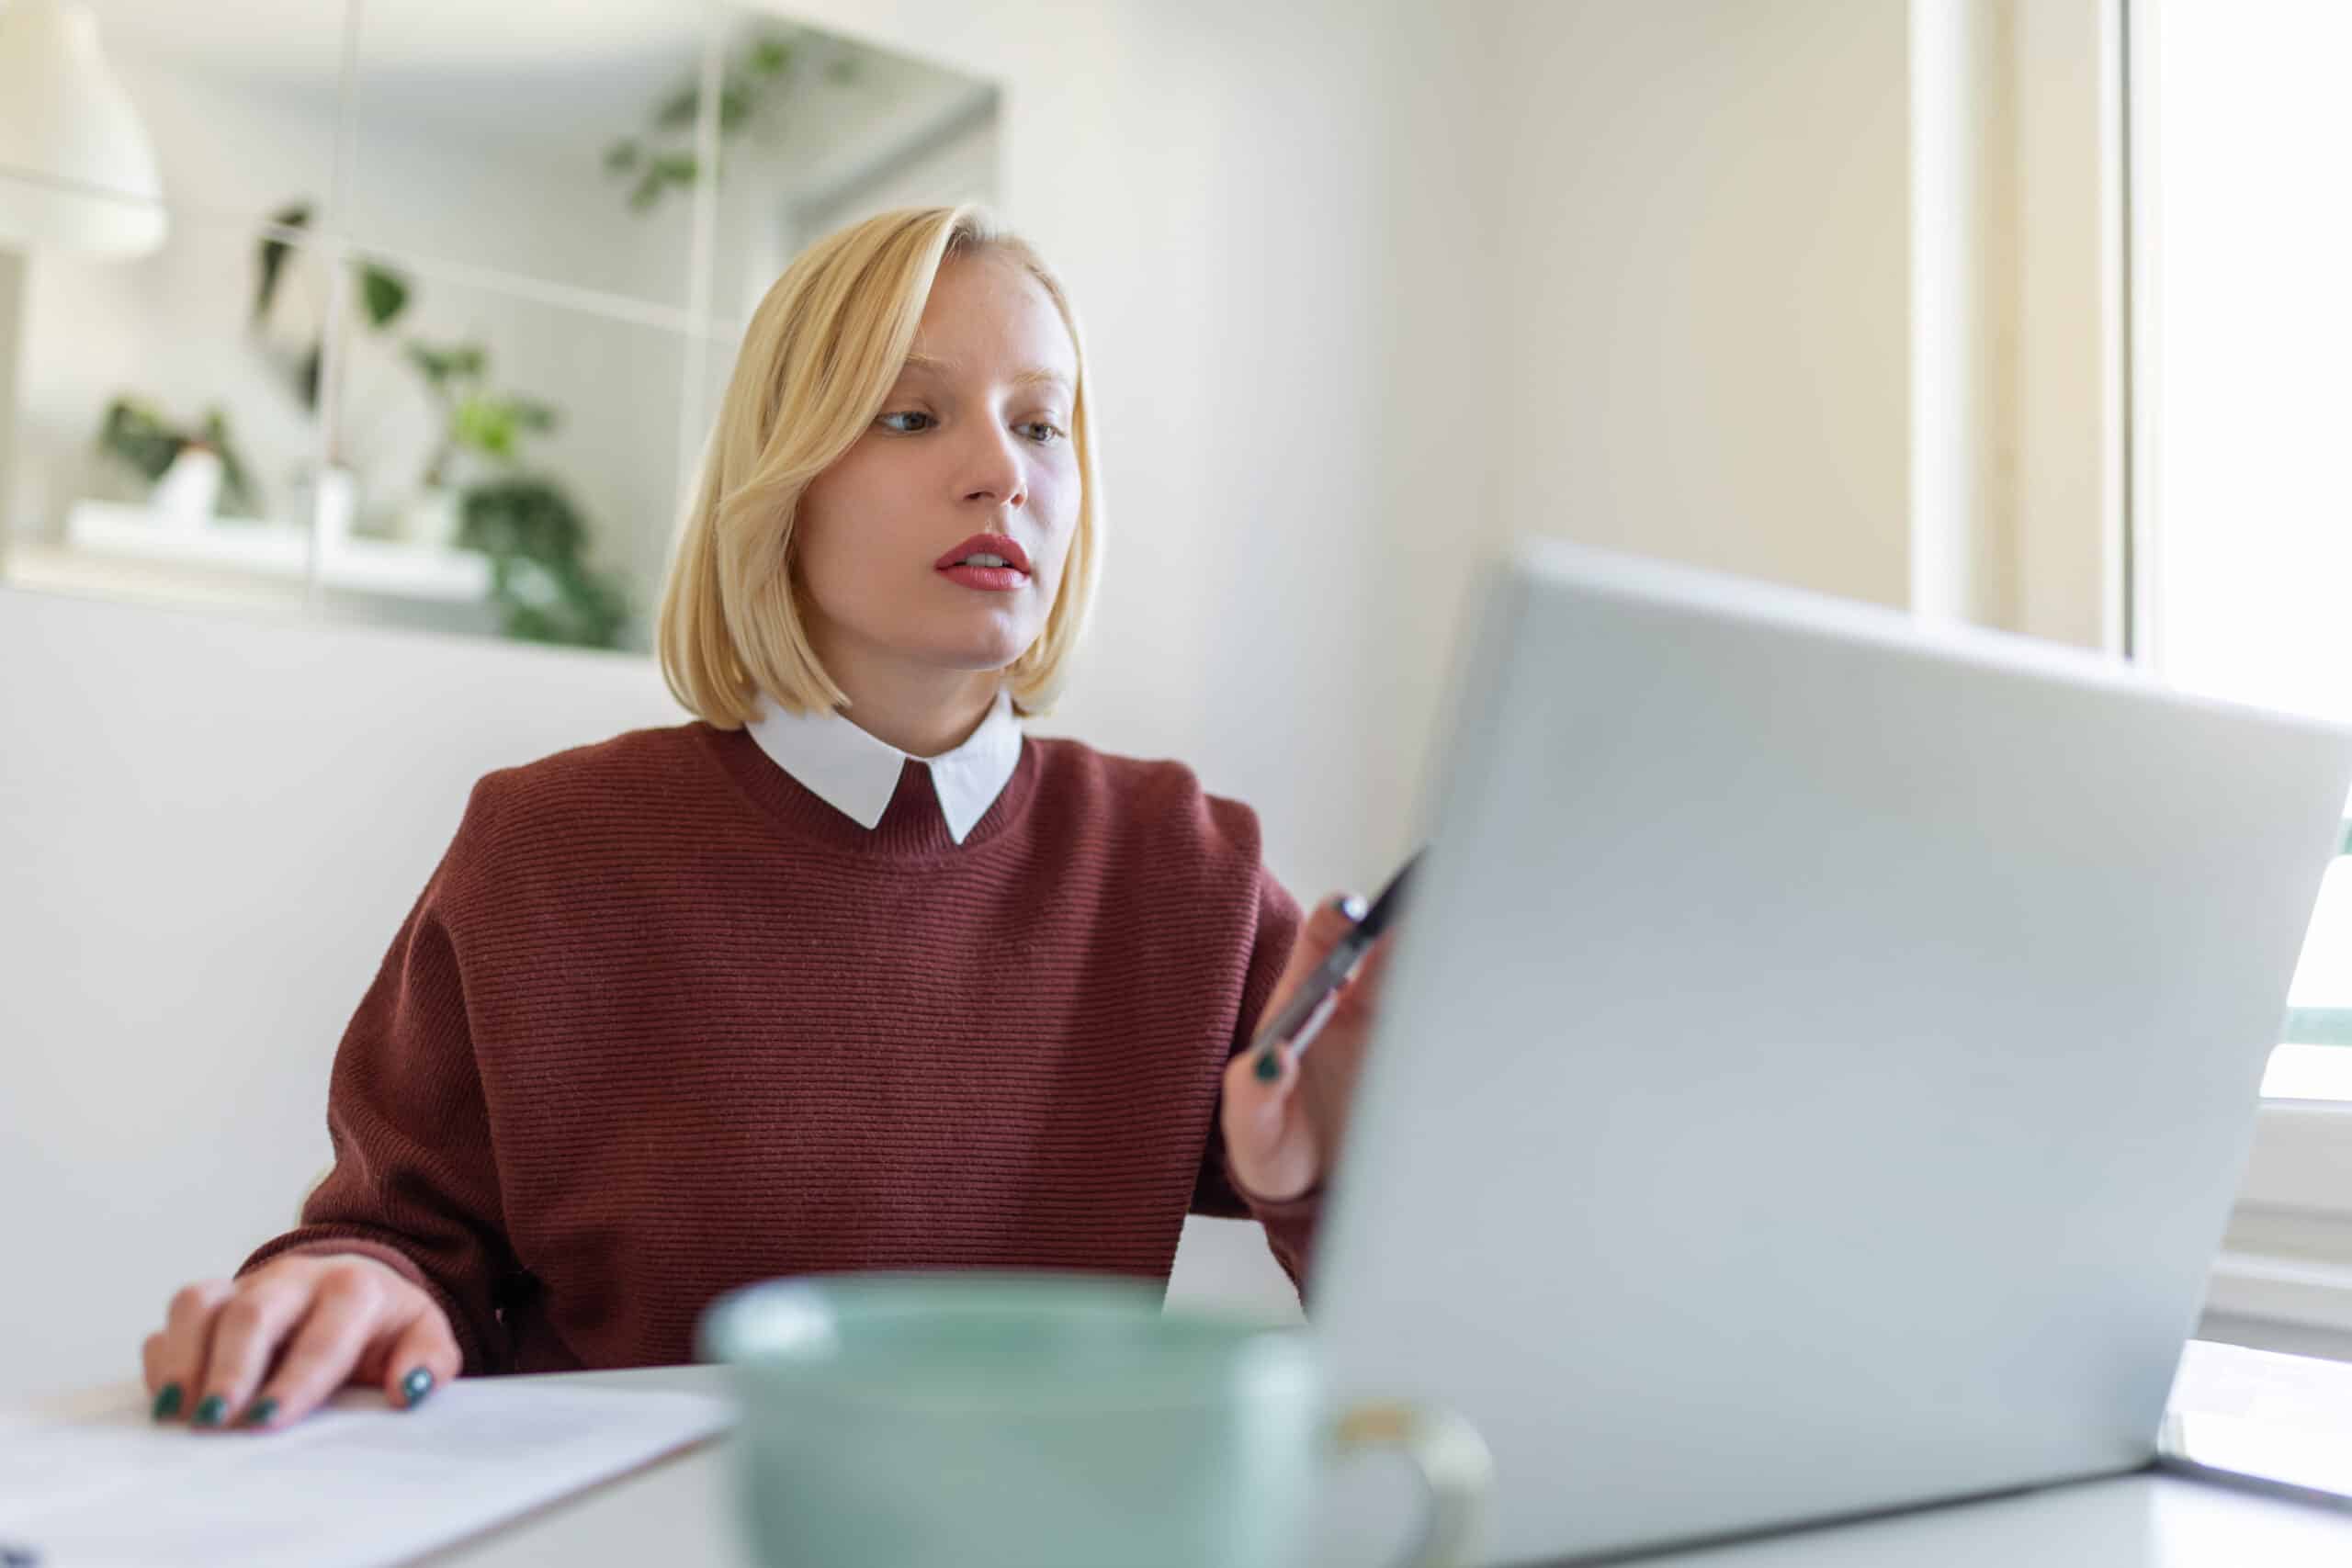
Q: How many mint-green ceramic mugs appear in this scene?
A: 1